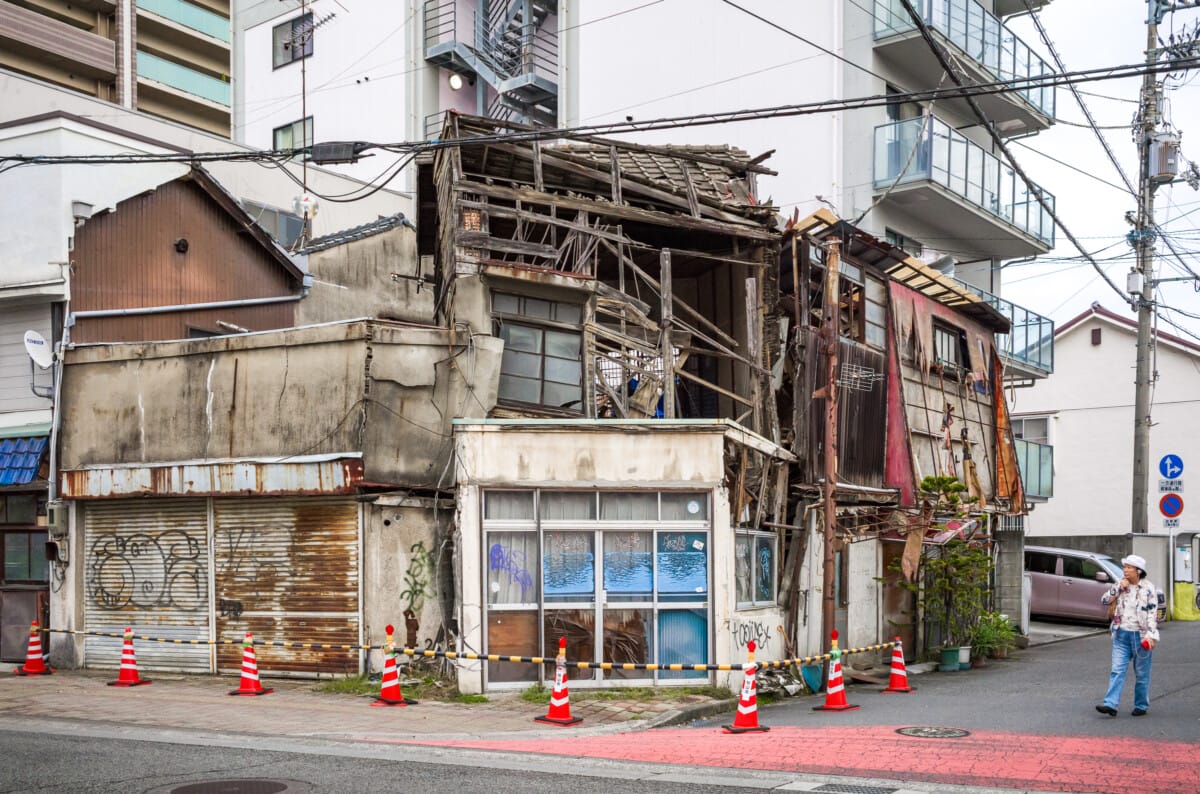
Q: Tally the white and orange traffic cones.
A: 8